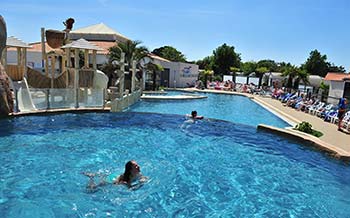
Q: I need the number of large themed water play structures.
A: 1